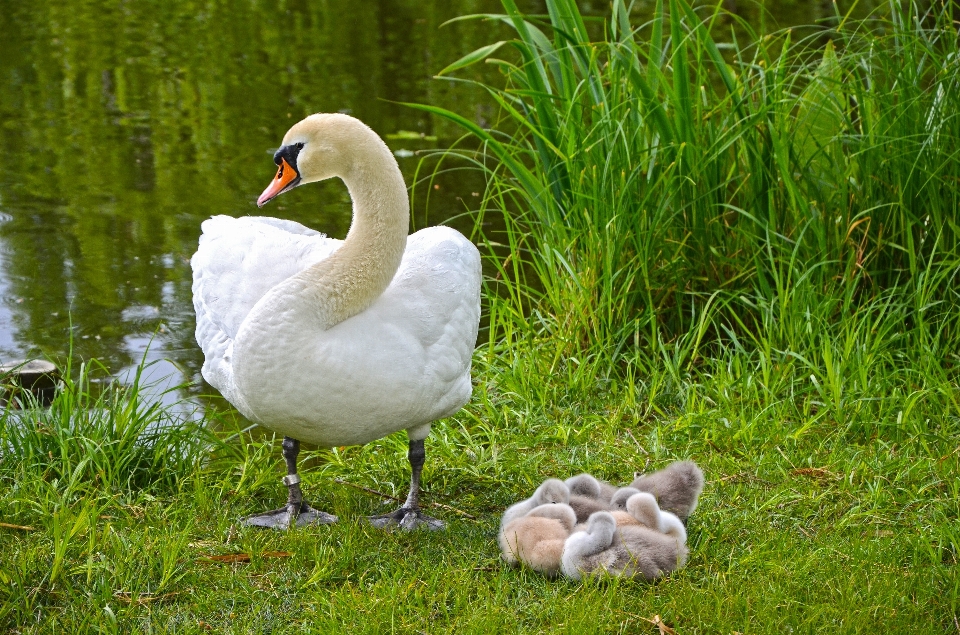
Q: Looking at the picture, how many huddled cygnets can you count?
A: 6